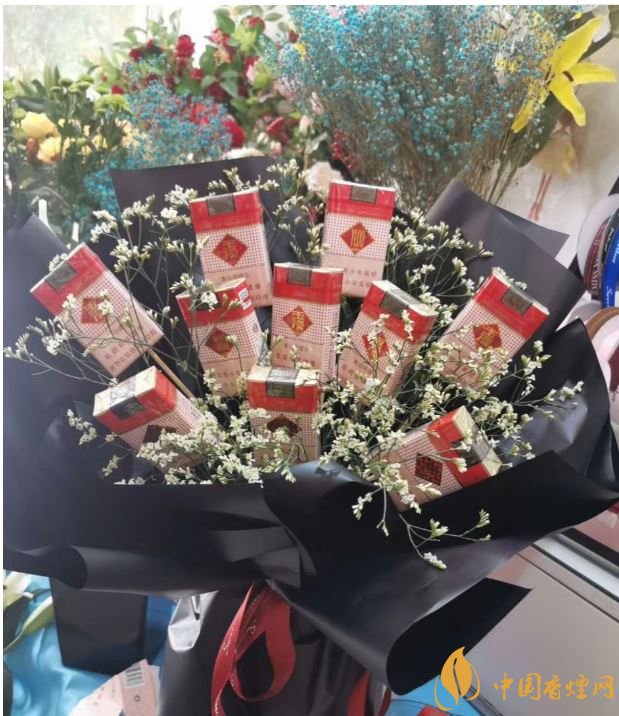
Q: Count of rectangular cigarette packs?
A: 10